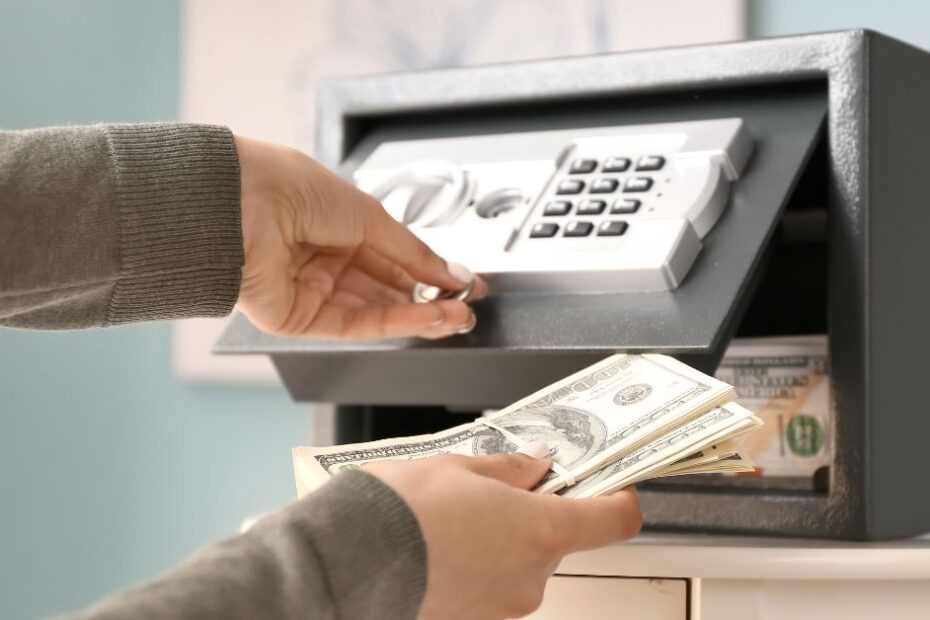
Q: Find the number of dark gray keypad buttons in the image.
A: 12